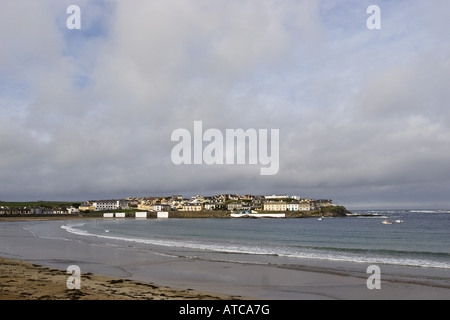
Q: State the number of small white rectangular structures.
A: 4